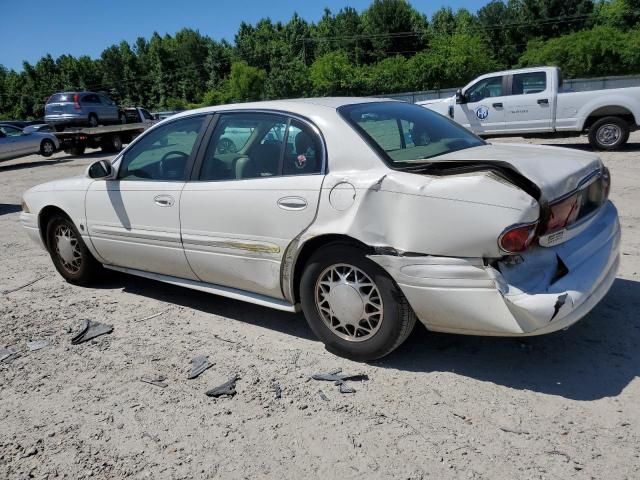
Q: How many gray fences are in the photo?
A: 1